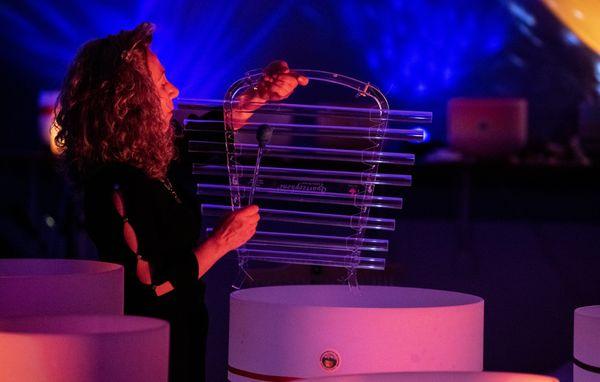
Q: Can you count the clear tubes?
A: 8